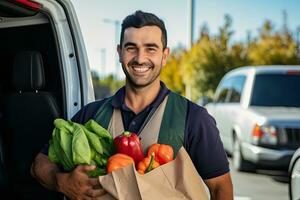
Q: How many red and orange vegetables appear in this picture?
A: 4